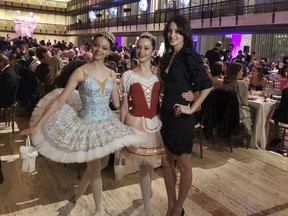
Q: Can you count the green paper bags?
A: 0